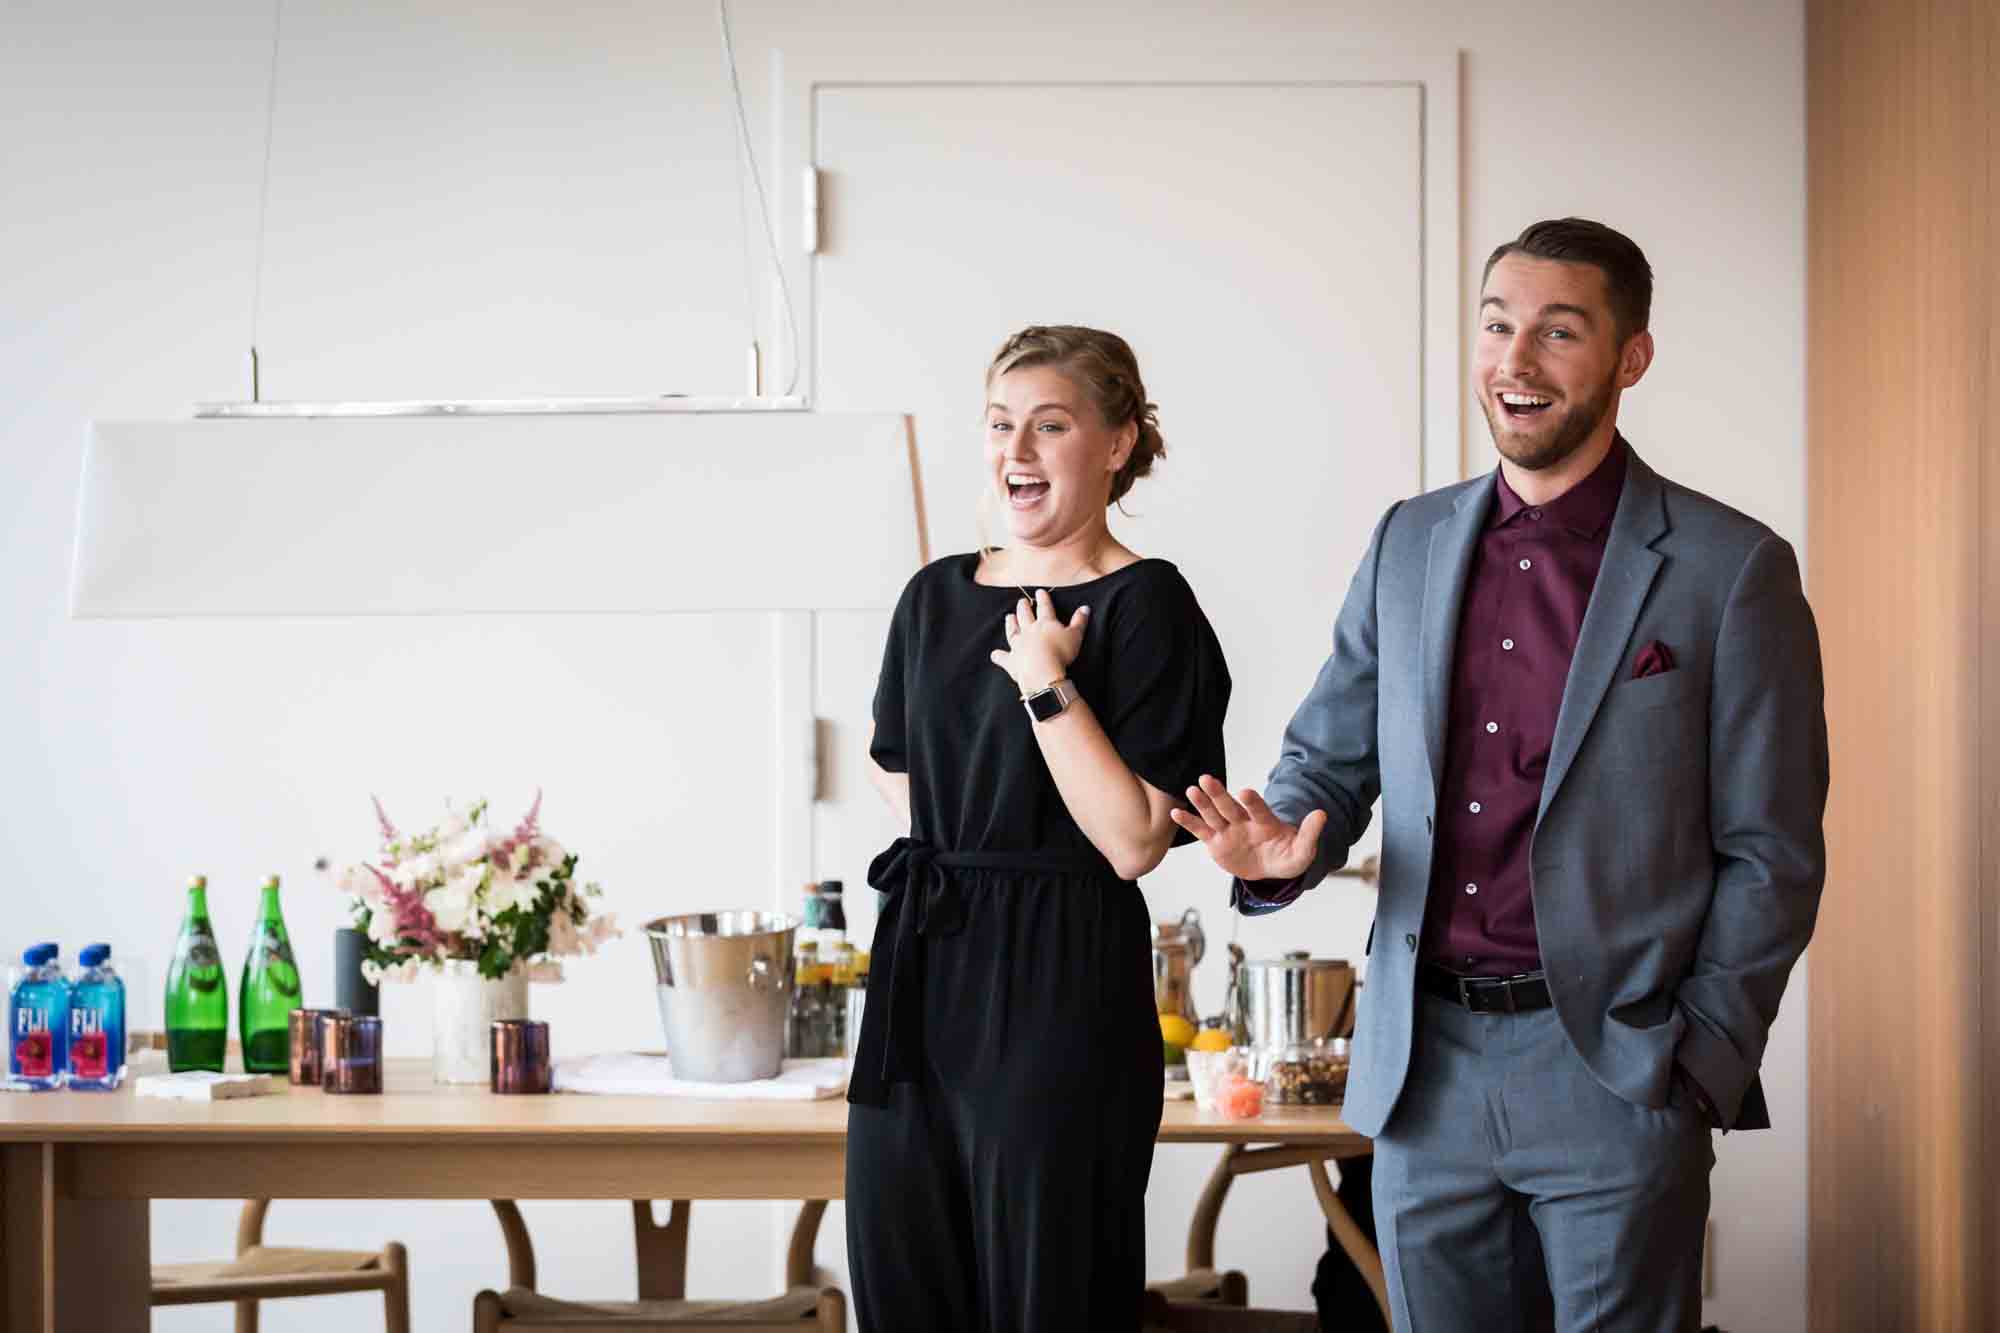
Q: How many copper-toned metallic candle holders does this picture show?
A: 3